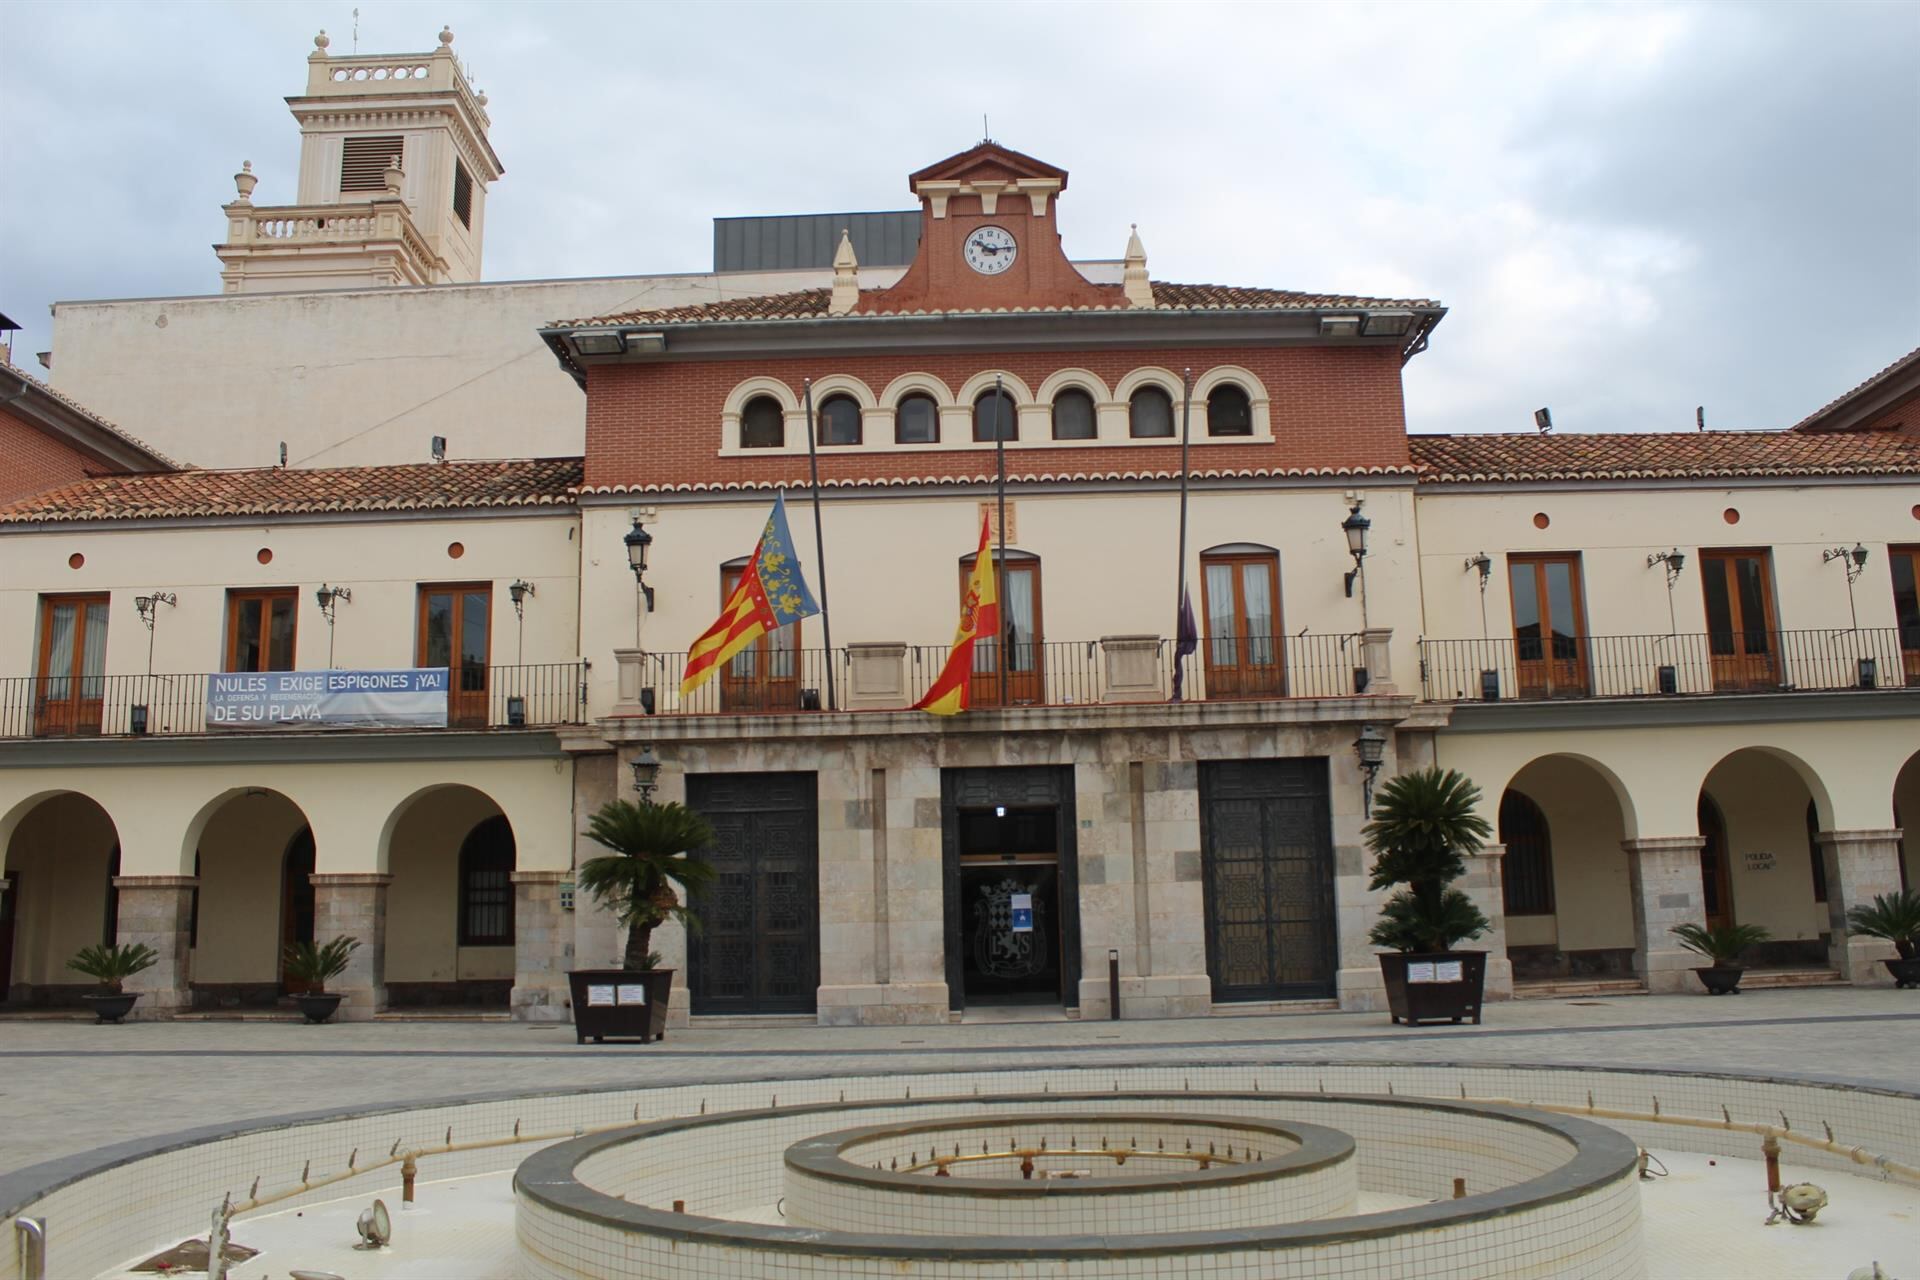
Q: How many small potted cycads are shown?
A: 4